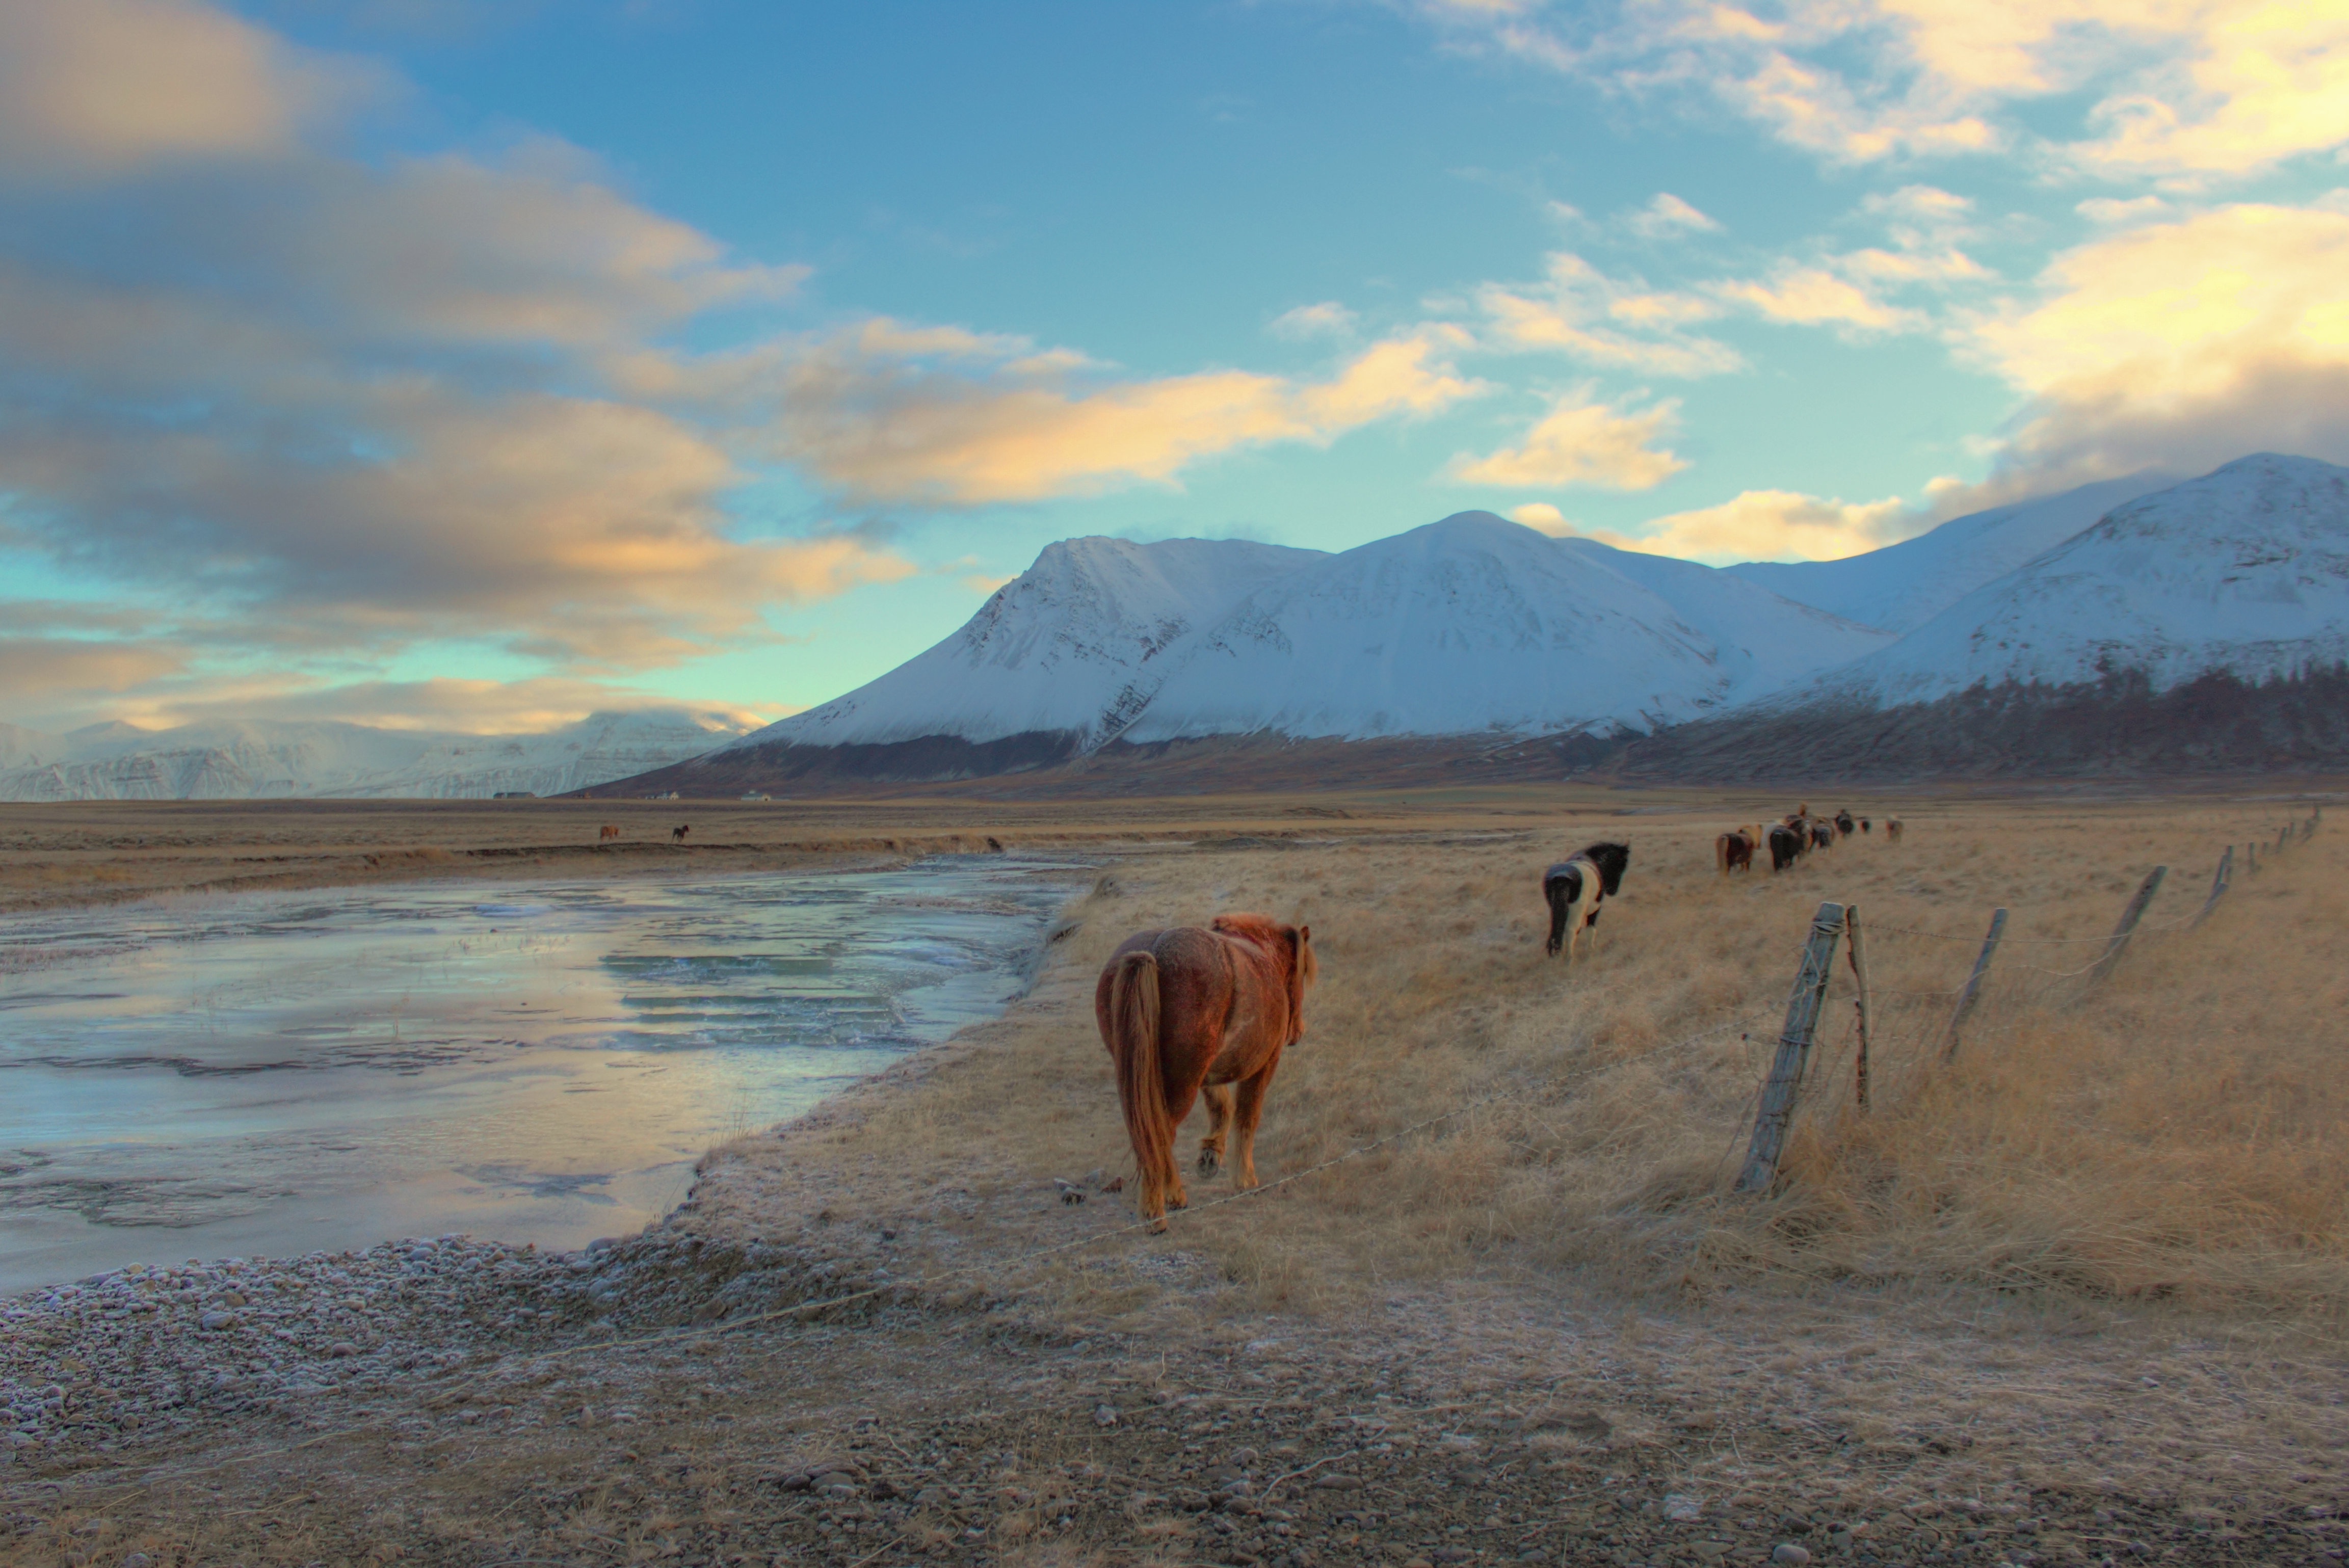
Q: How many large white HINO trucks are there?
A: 0